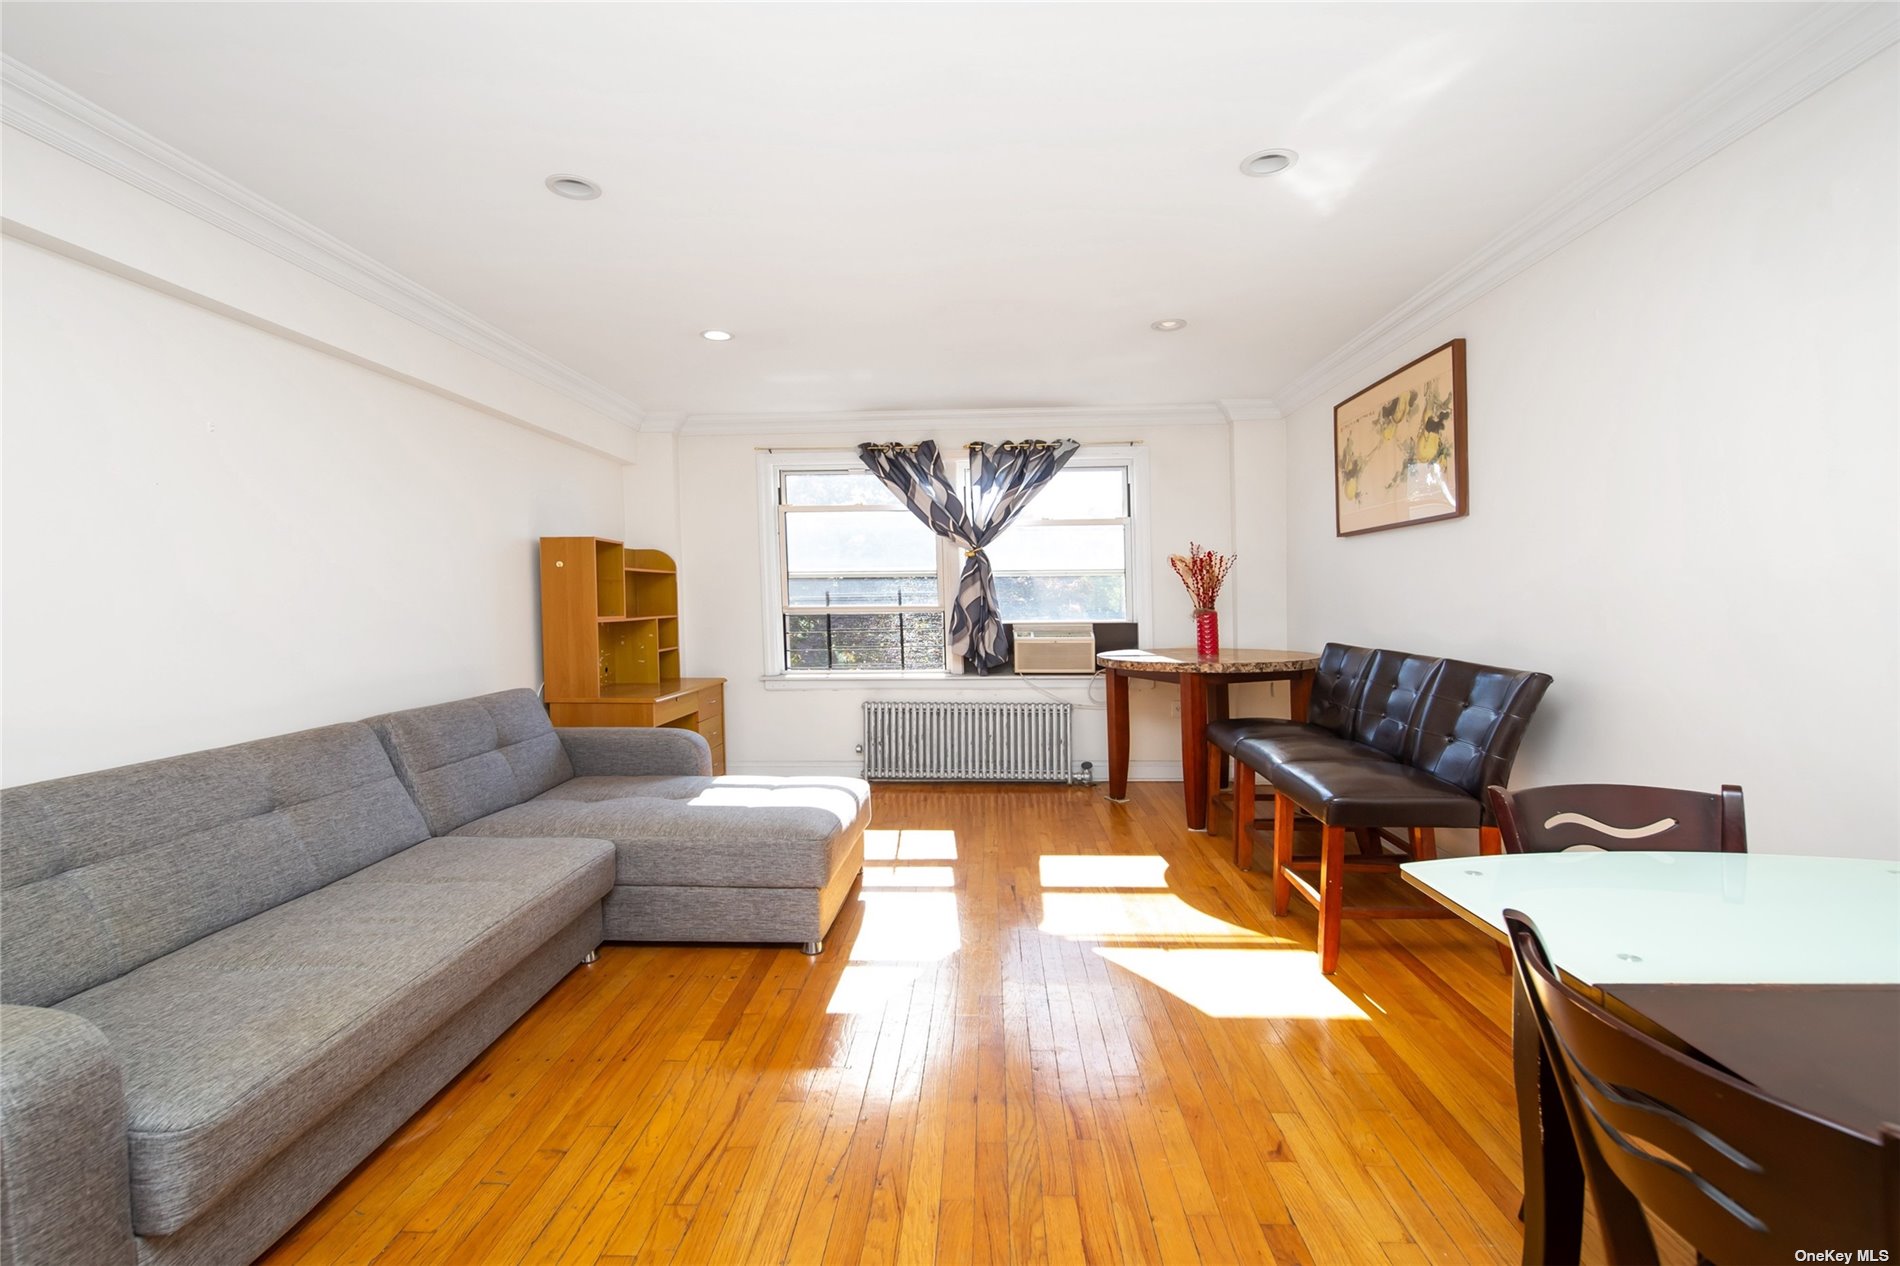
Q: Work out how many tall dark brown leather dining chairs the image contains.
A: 3